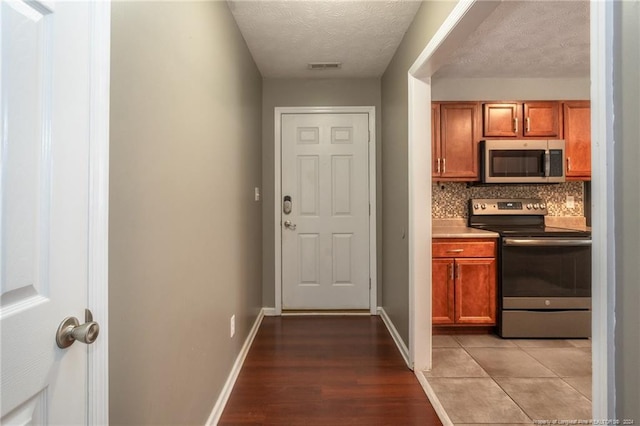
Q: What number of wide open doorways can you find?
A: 1